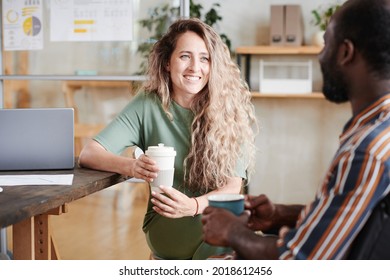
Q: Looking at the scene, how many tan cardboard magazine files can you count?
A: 2